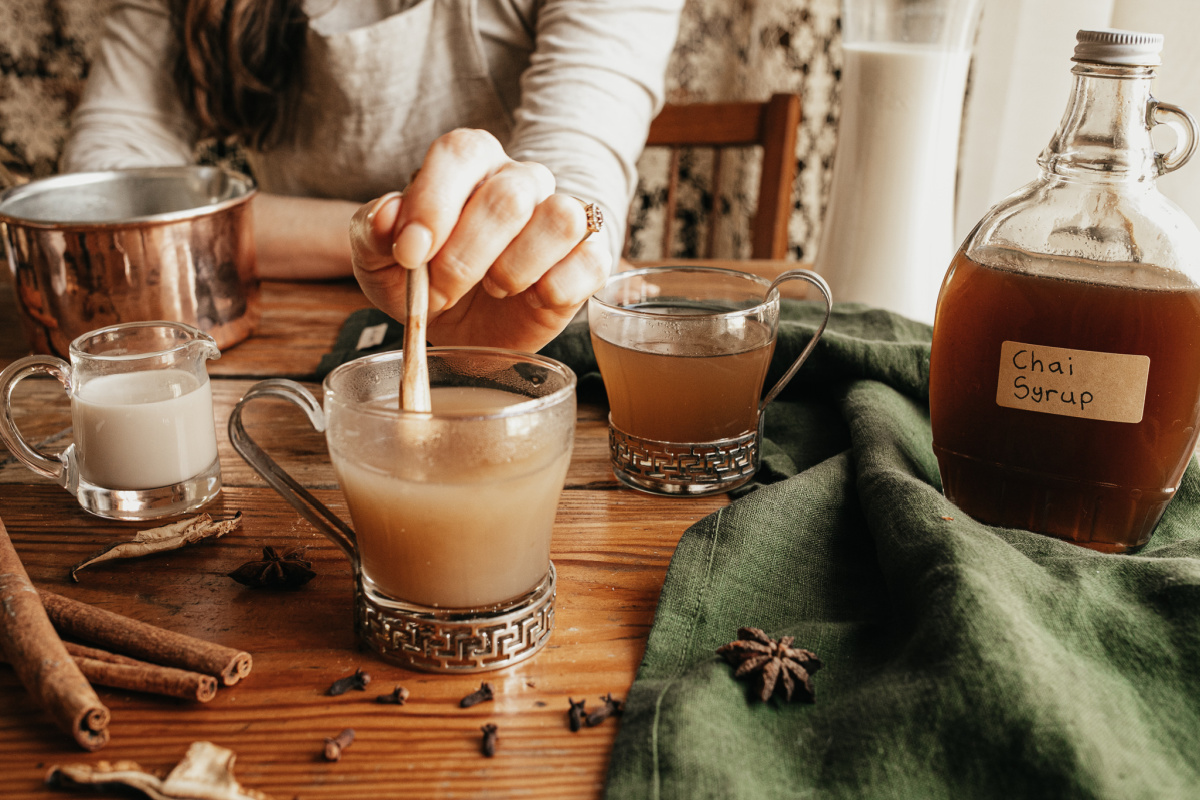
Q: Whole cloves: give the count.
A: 7